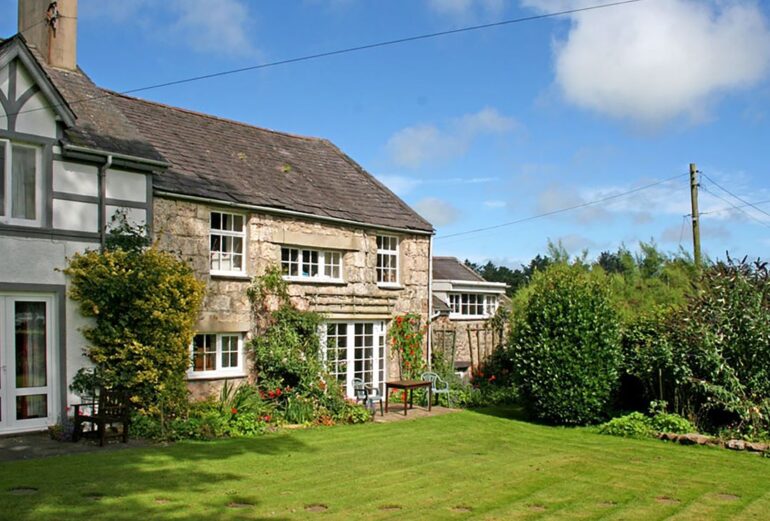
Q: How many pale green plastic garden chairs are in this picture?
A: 2